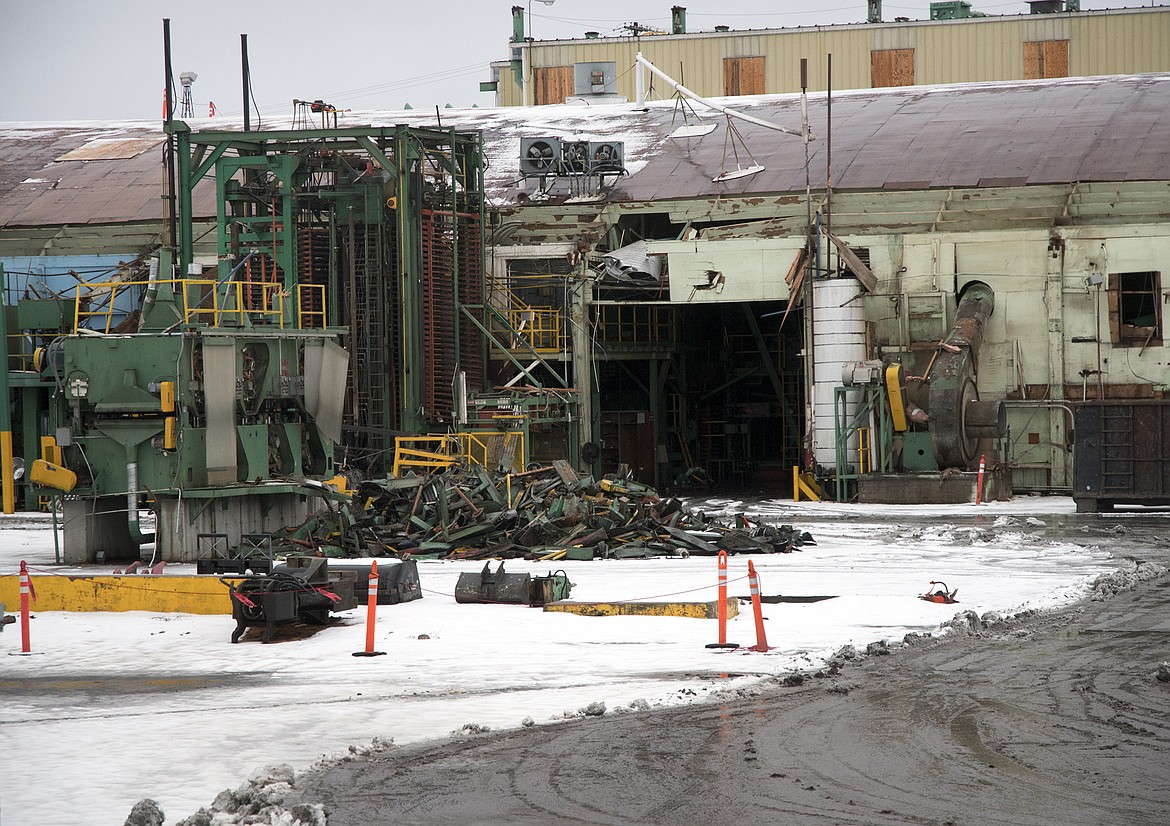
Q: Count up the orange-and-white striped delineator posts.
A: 5